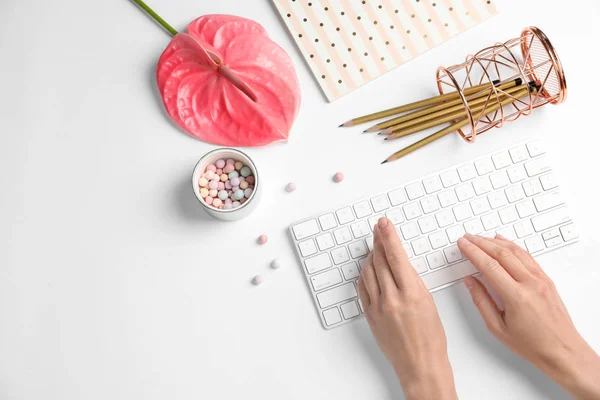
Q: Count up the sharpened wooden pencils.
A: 5